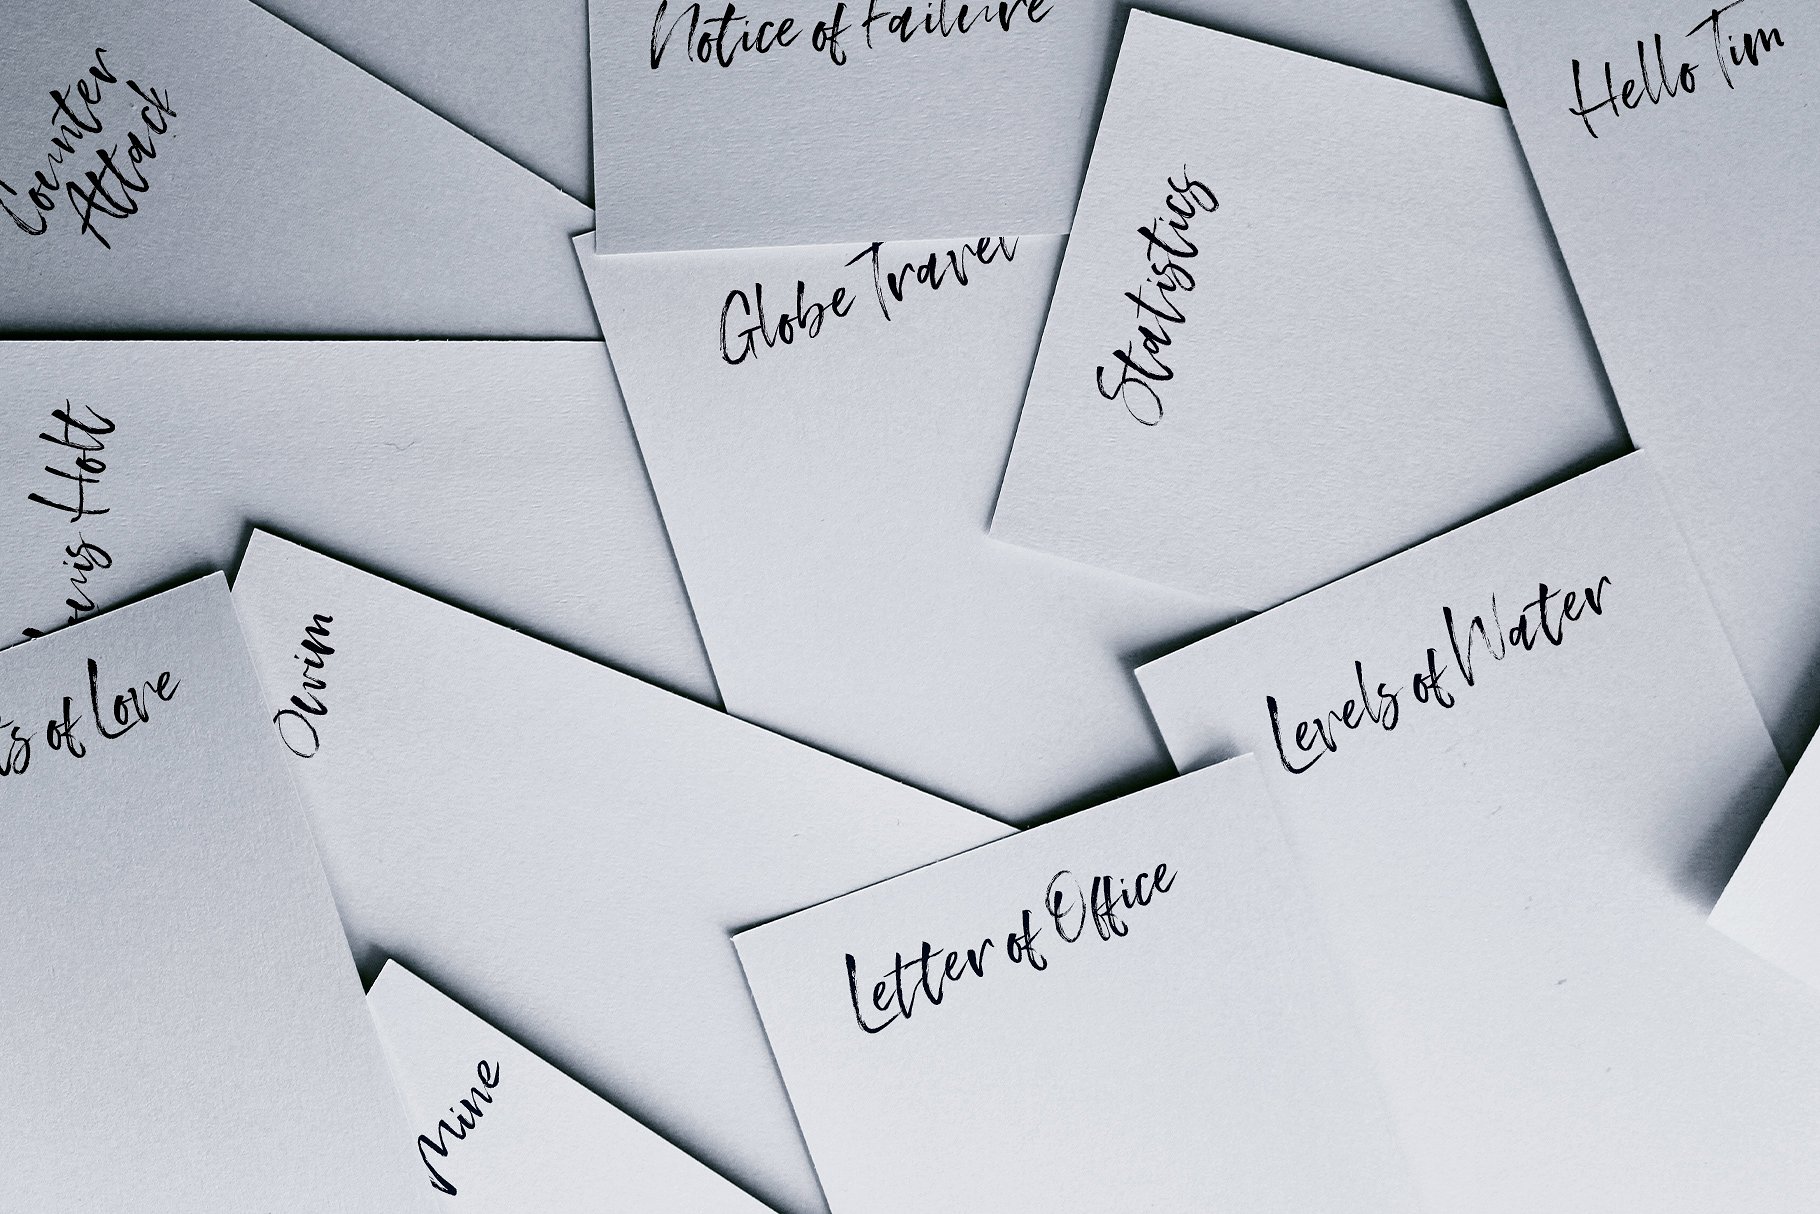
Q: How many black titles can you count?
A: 11